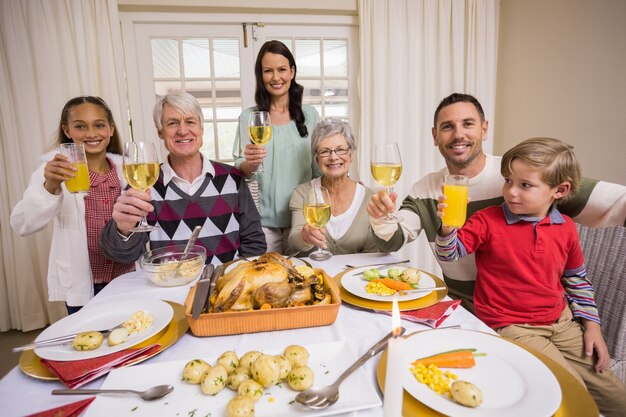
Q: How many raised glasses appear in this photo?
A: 6